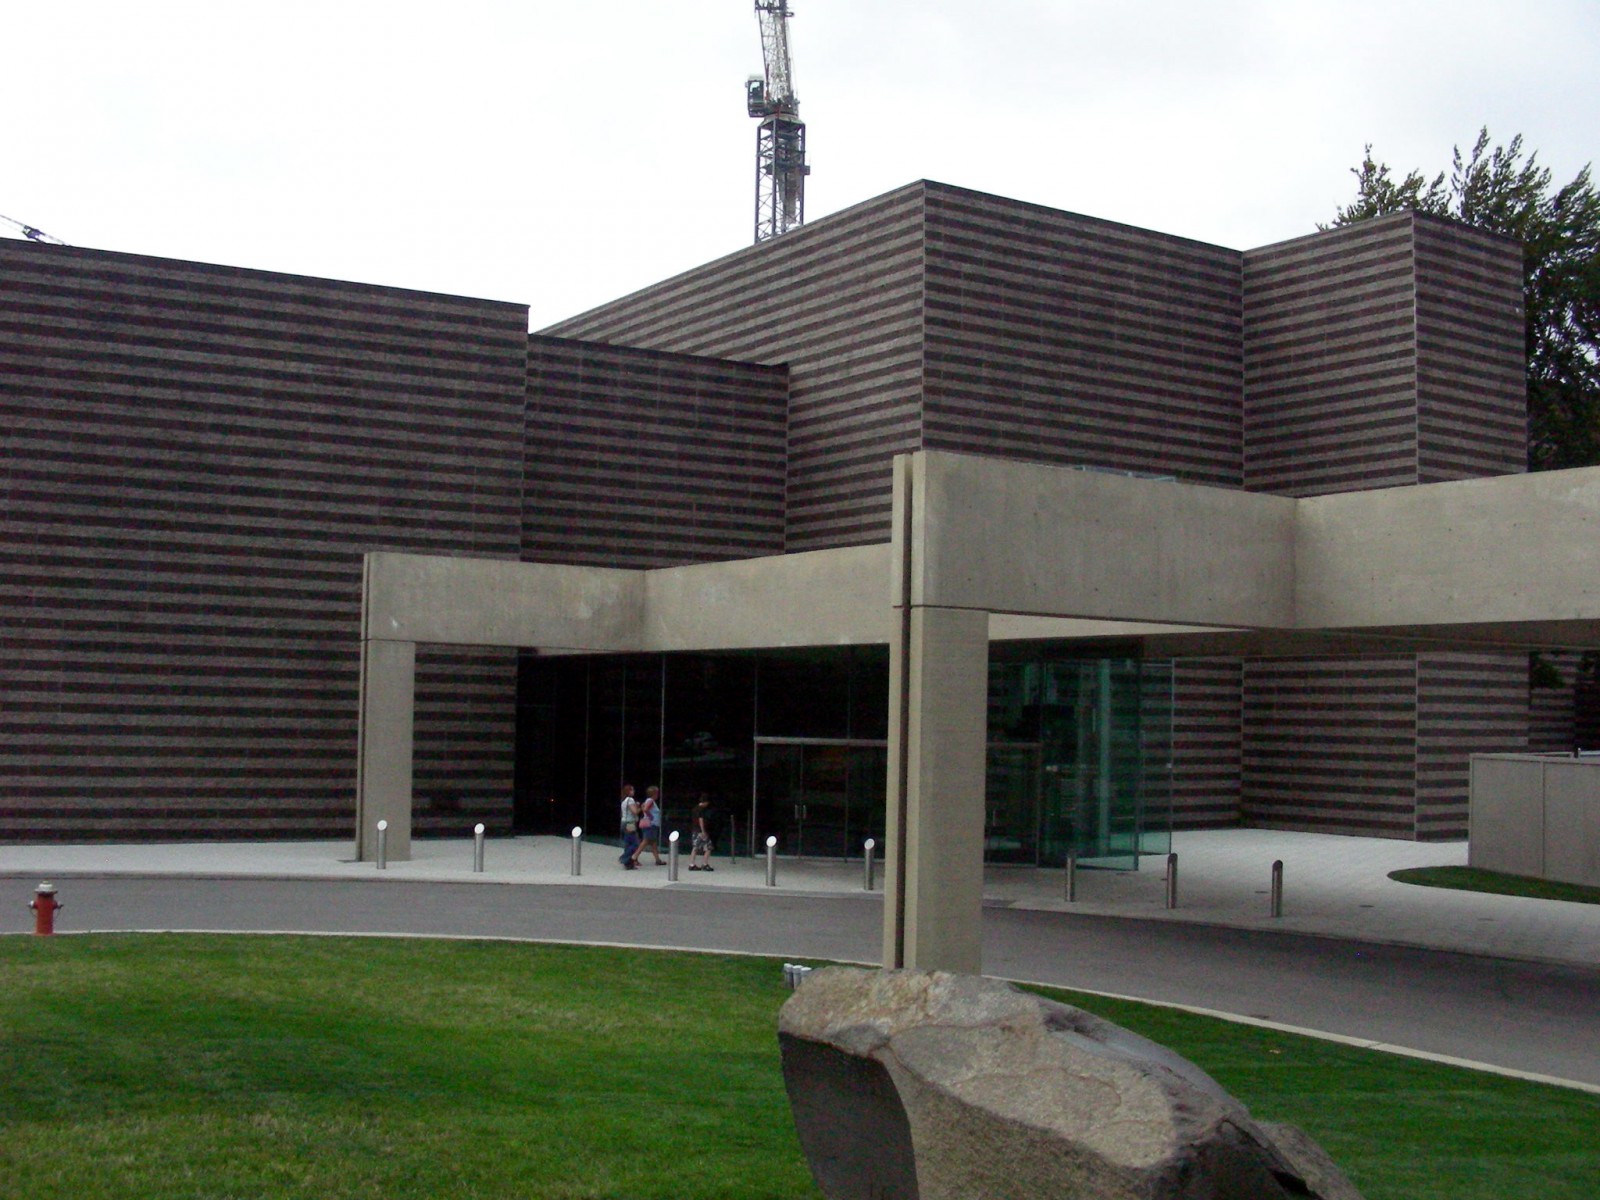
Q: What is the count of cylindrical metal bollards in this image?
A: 9